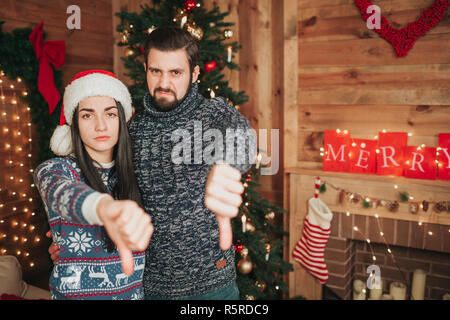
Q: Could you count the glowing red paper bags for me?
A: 5